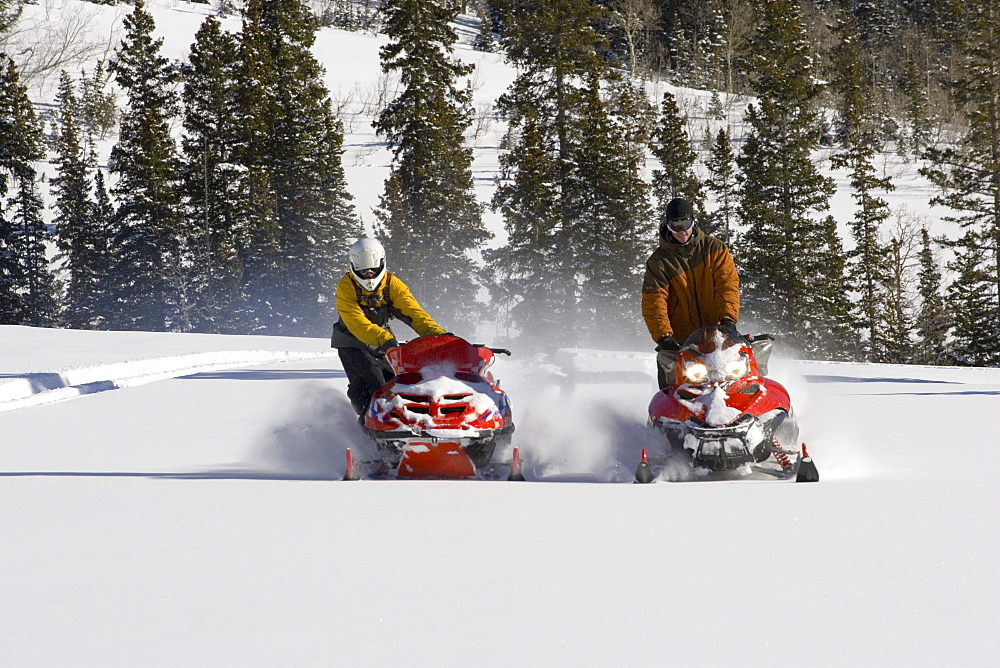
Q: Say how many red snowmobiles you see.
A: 2